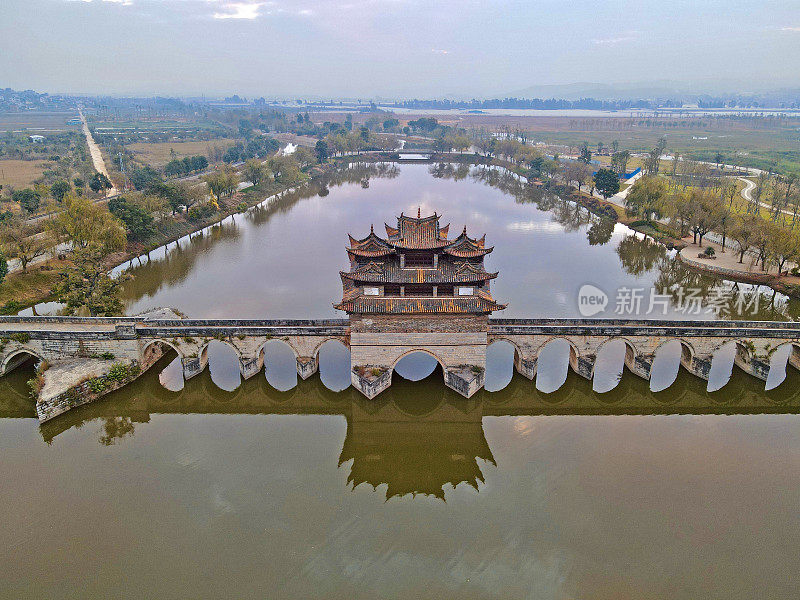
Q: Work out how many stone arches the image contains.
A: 12